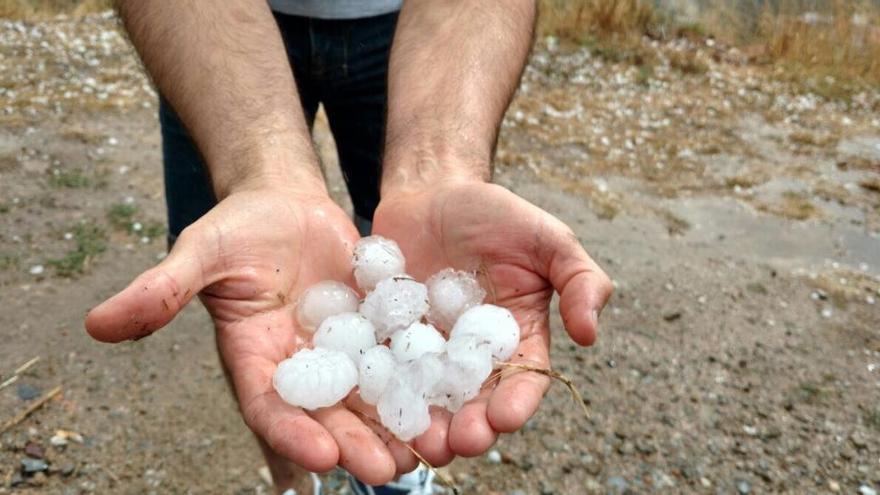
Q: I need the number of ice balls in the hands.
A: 12